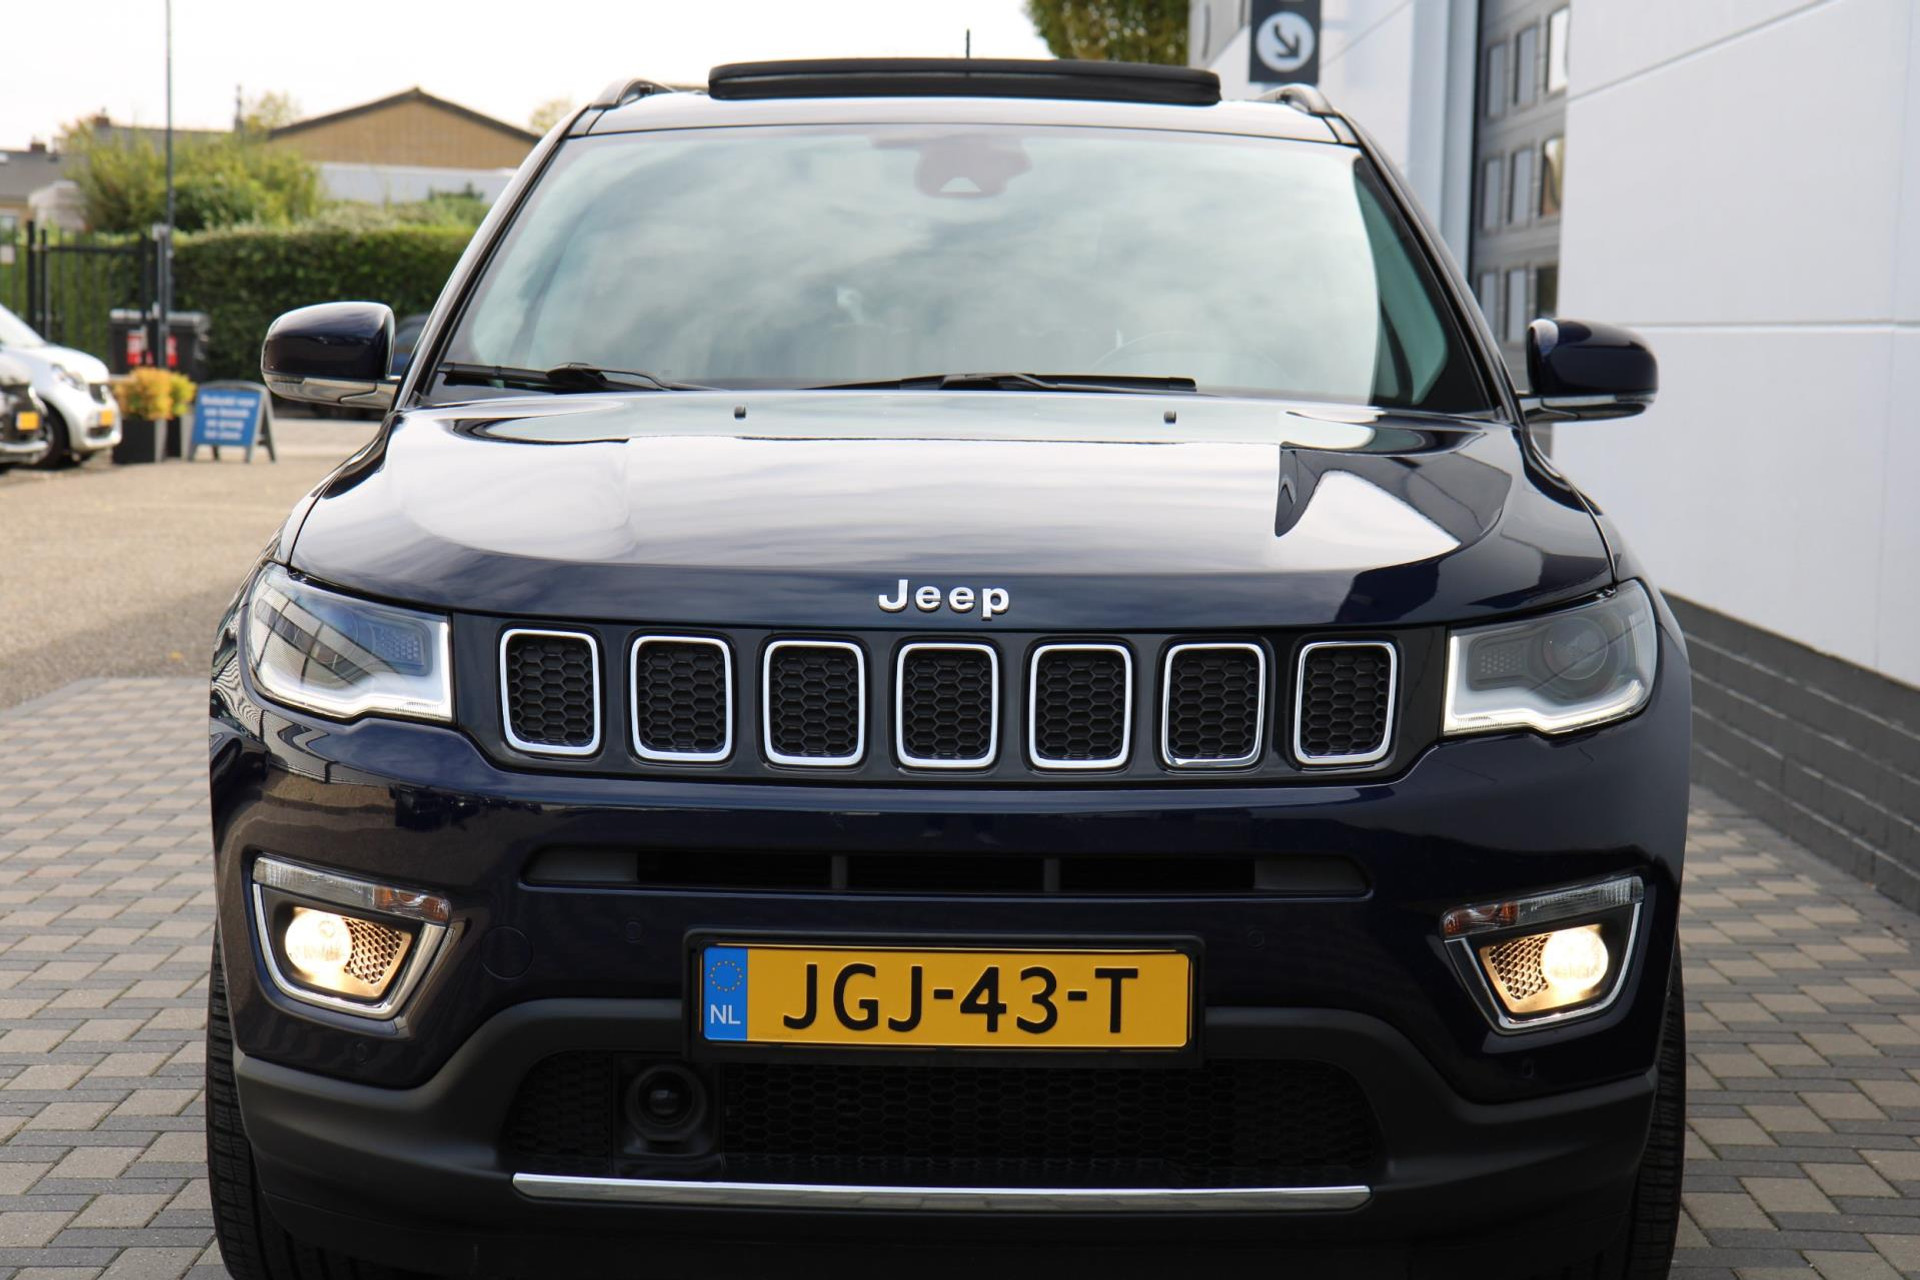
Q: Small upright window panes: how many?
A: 9